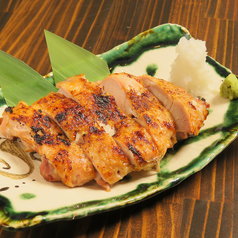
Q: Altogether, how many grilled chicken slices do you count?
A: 5